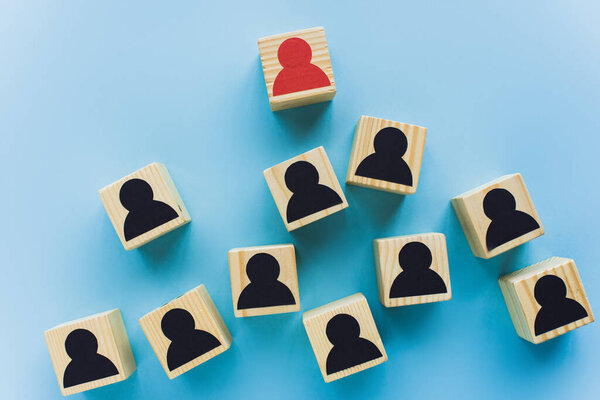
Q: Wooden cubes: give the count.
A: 11